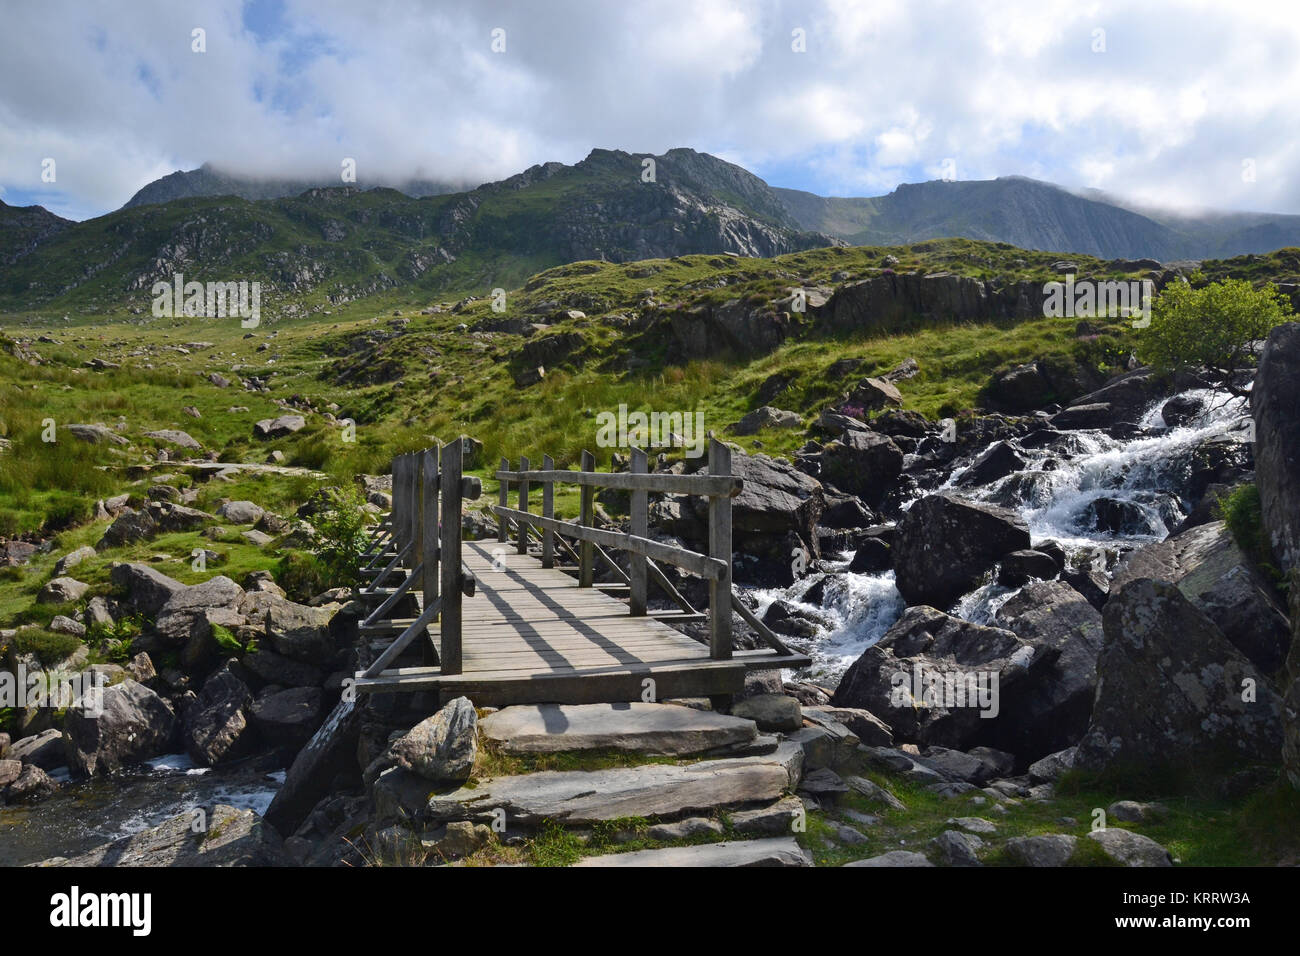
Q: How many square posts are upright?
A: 12